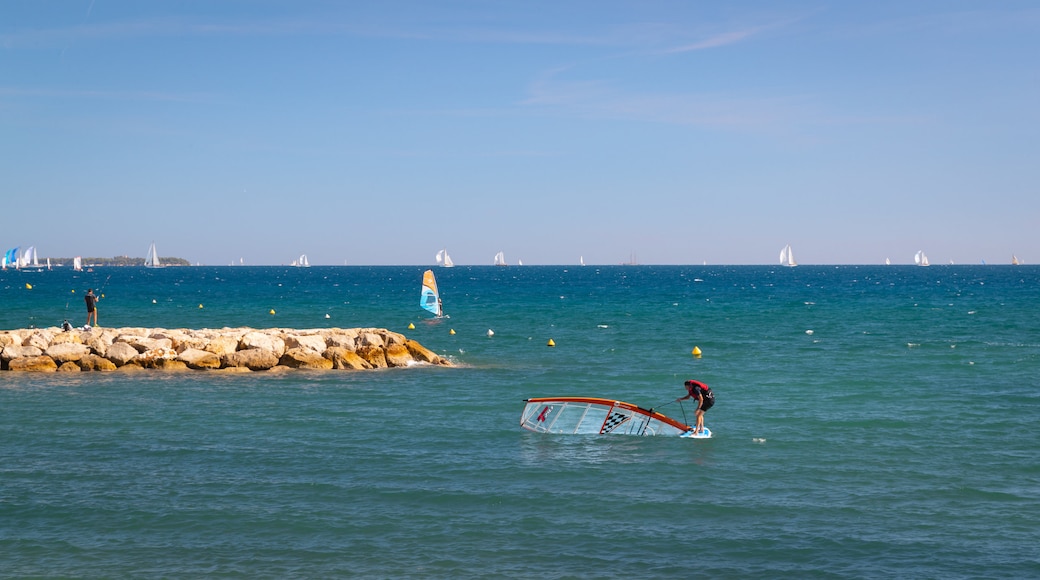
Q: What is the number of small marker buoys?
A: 12